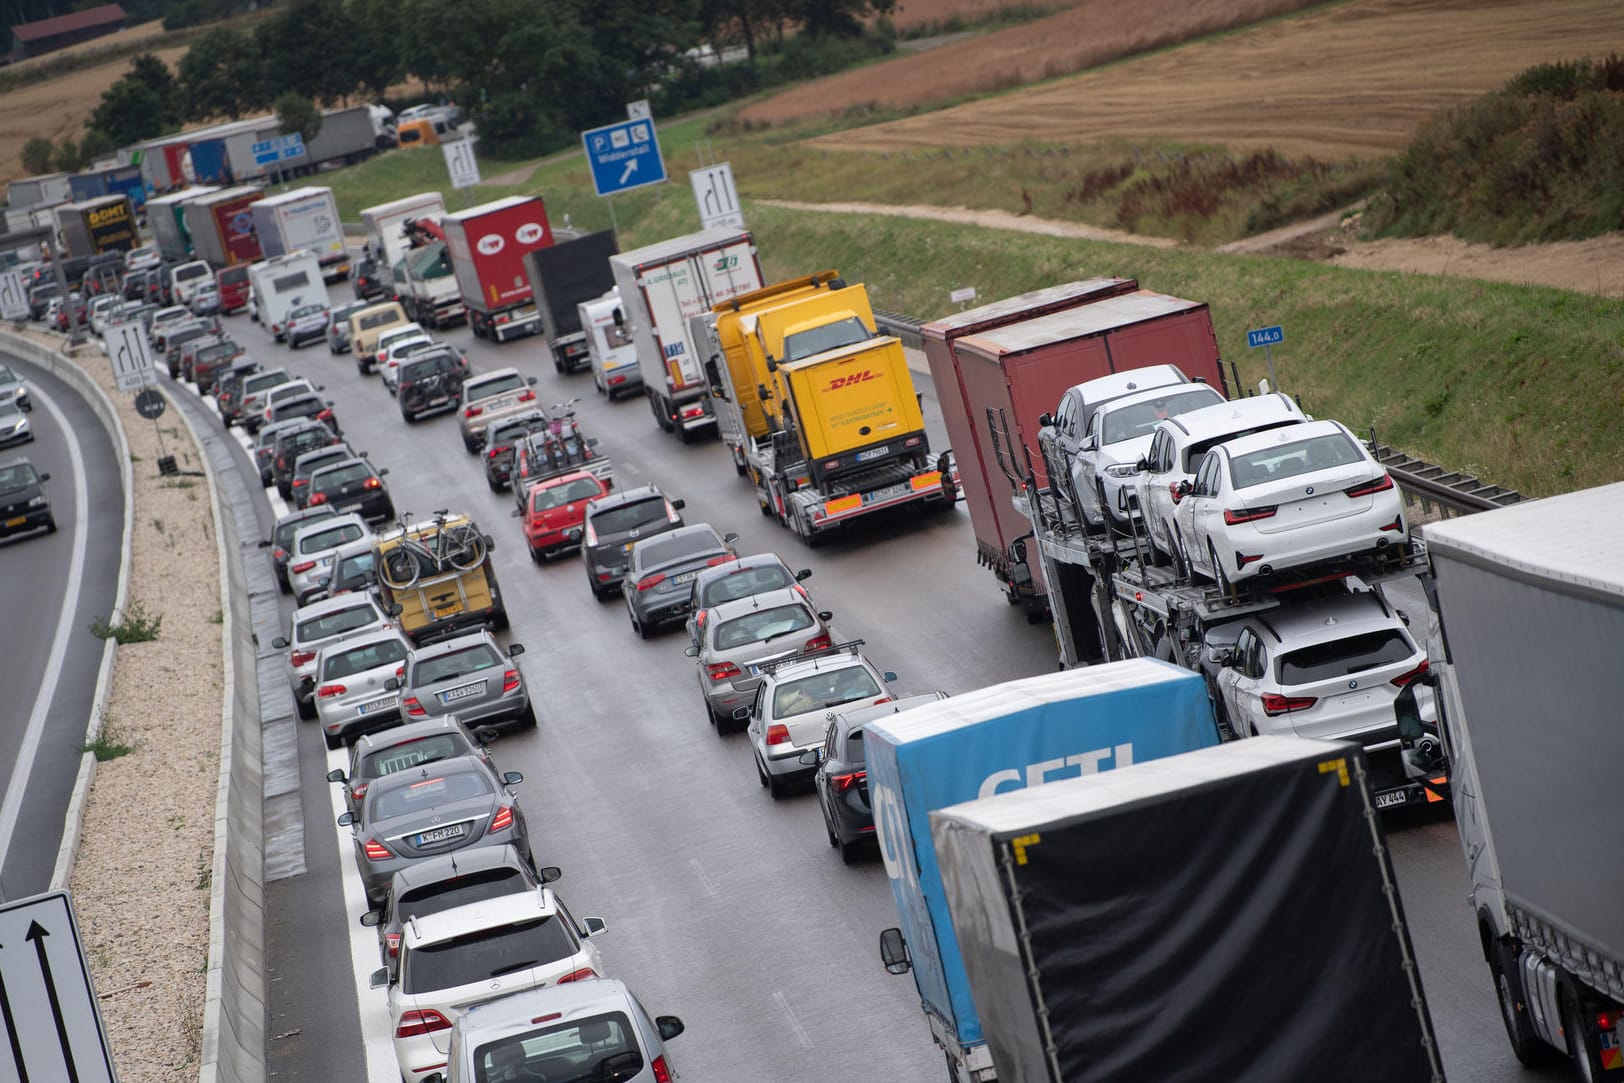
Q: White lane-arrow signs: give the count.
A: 5